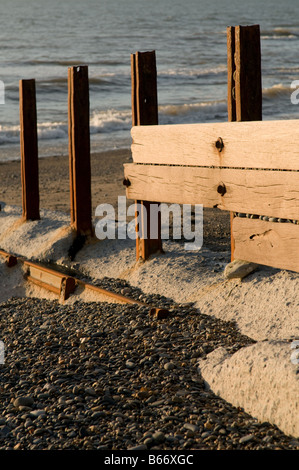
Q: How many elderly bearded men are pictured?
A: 0